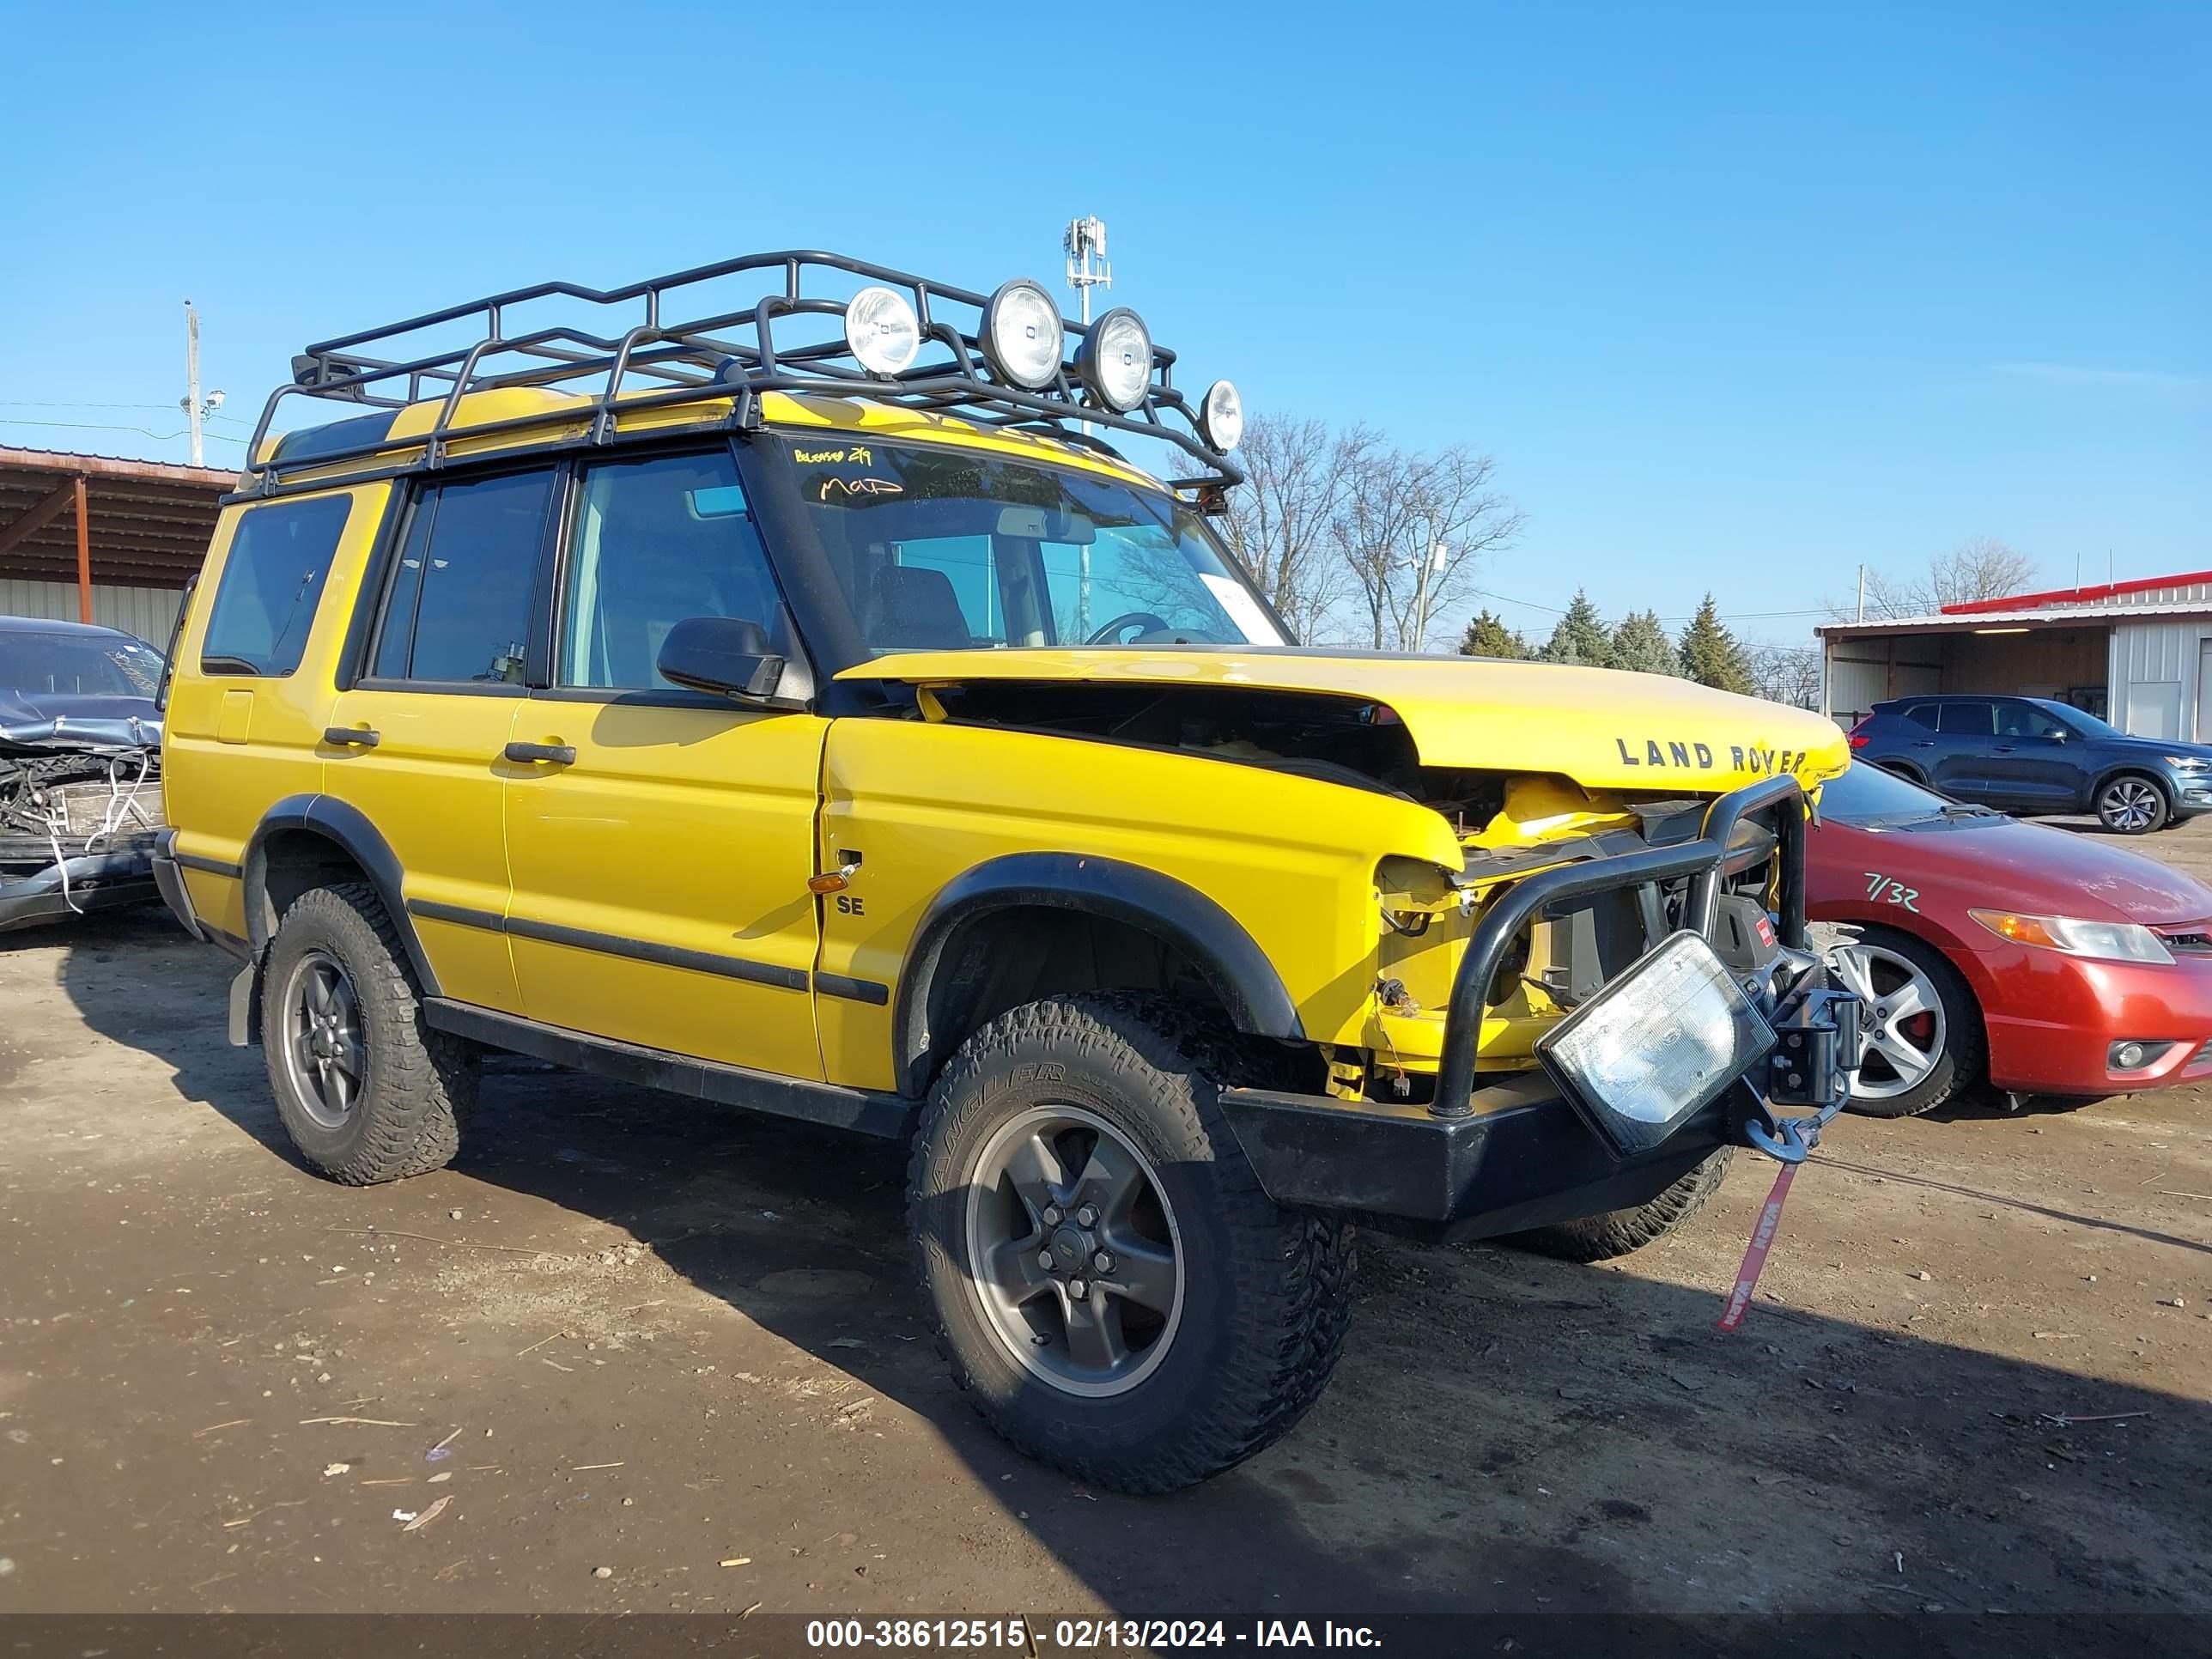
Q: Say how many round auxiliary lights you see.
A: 4